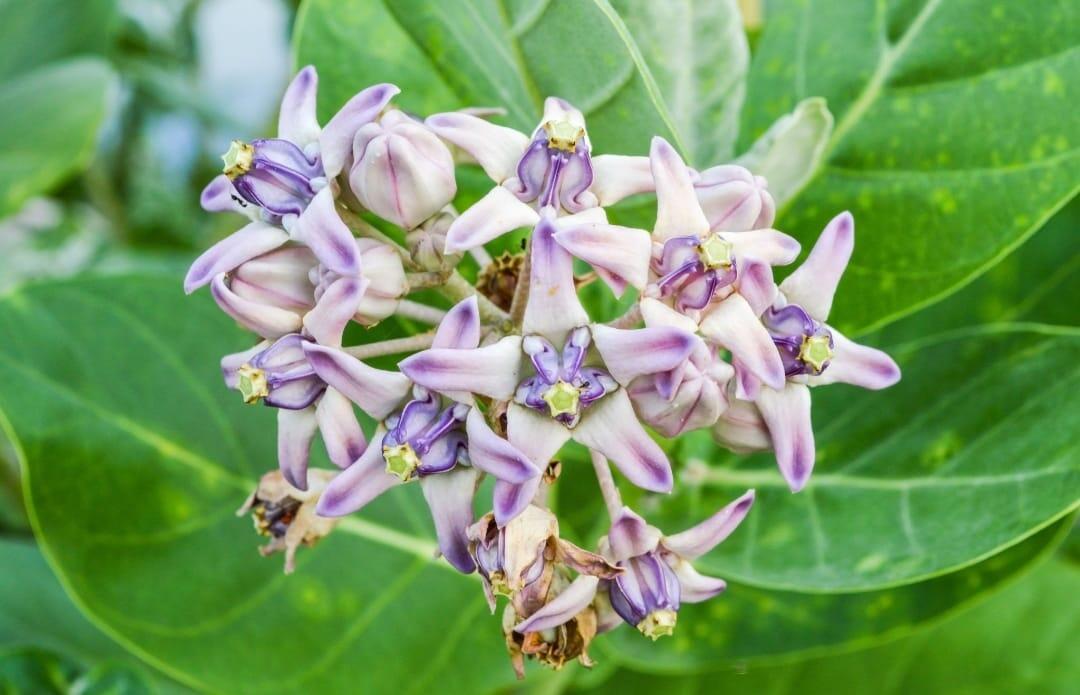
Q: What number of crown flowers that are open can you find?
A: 8